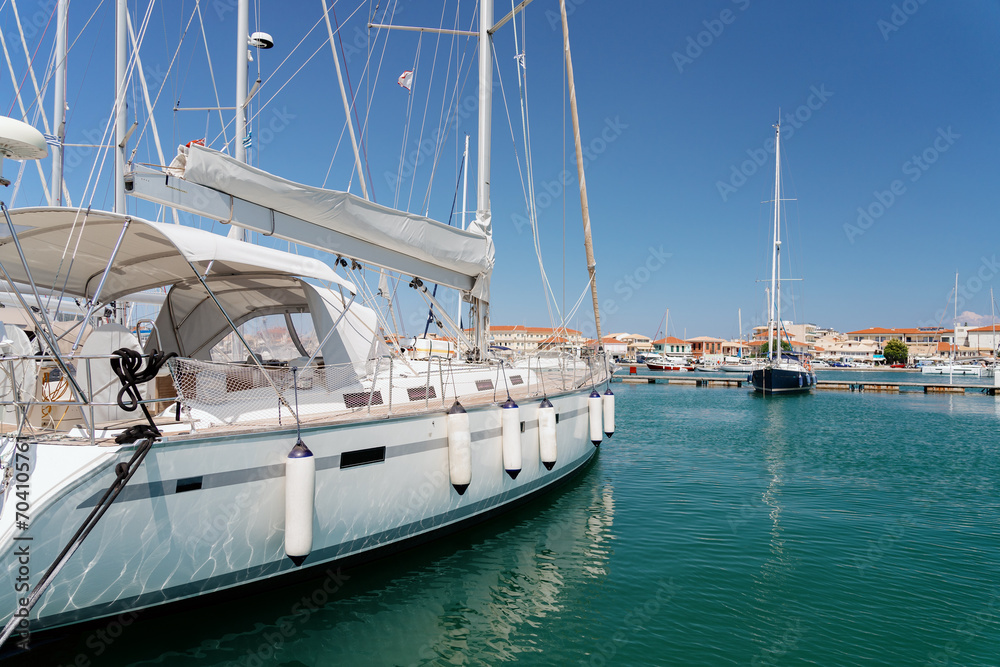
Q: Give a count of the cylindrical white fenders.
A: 6